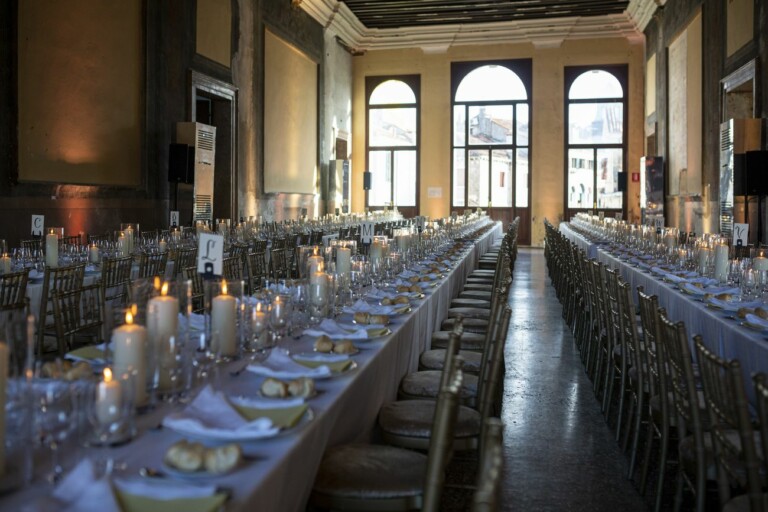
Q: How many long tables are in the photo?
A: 3